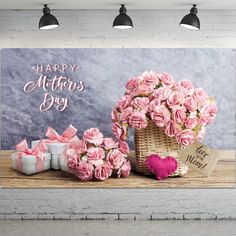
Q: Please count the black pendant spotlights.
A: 3